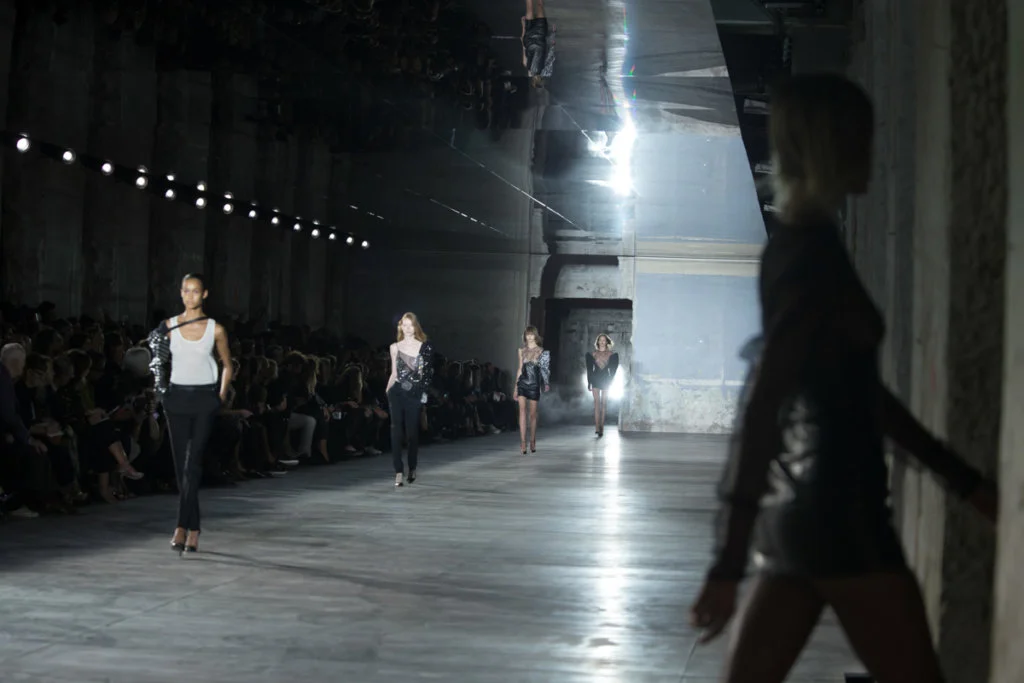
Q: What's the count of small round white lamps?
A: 14